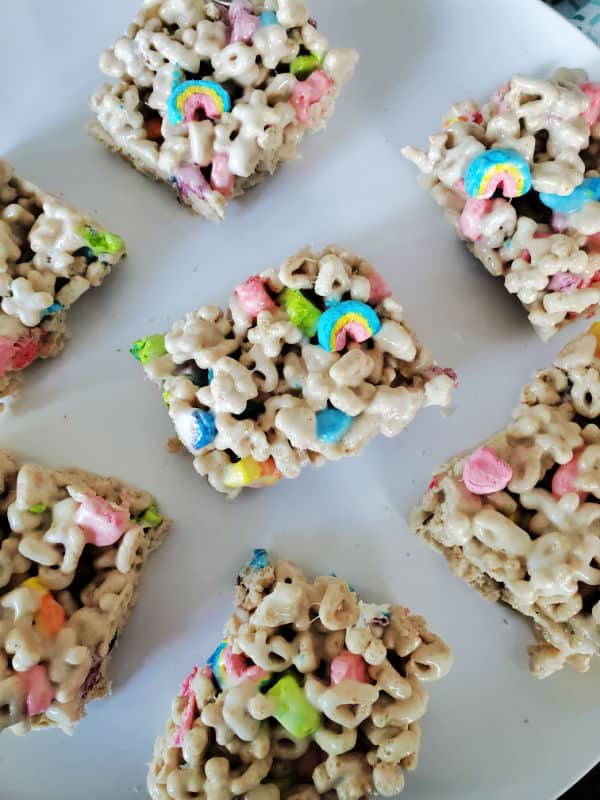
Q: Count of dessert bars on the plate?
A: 7